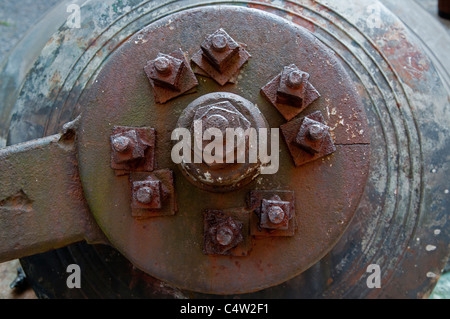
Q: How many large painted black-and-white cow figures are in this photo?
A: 0